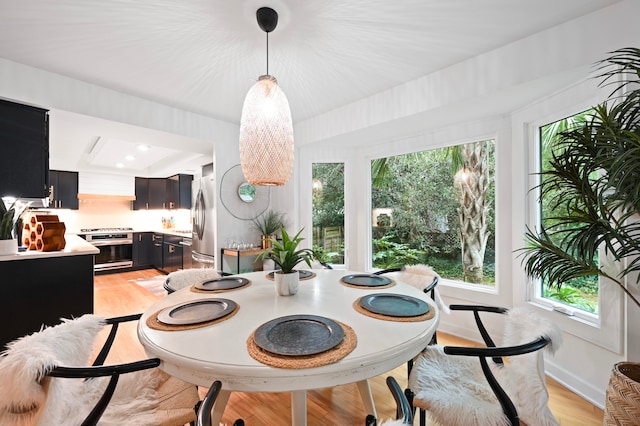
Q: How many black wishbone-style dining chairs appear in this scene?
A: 6